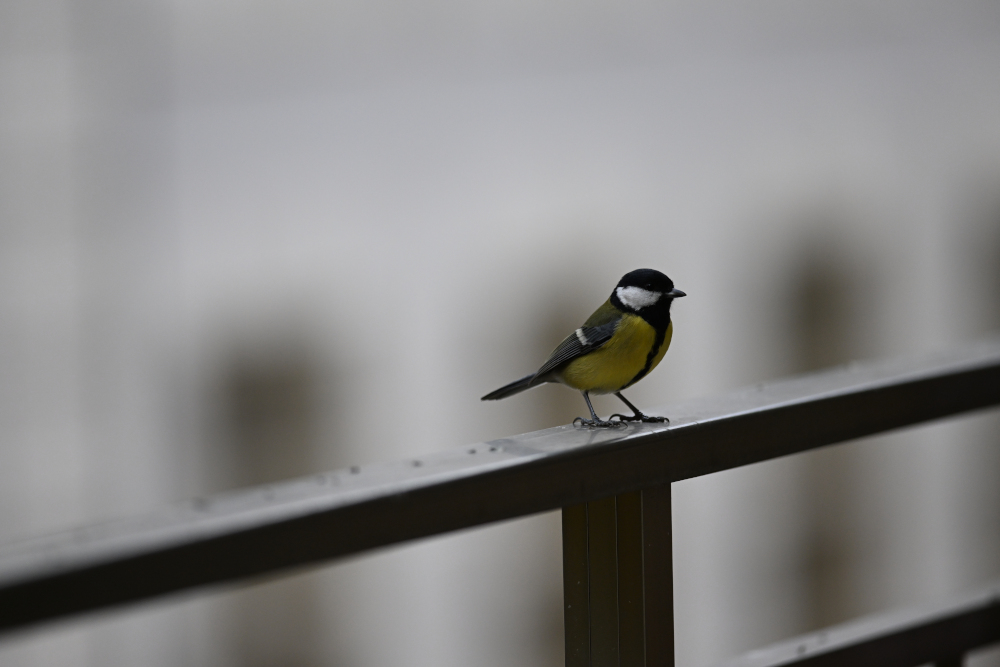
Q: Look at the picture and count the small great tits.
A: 1